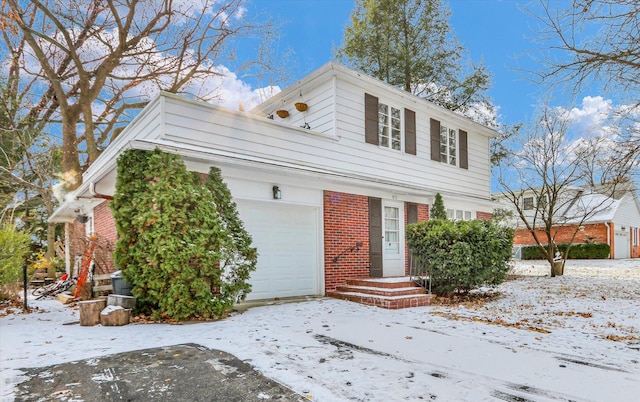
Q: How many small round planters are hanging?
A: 2